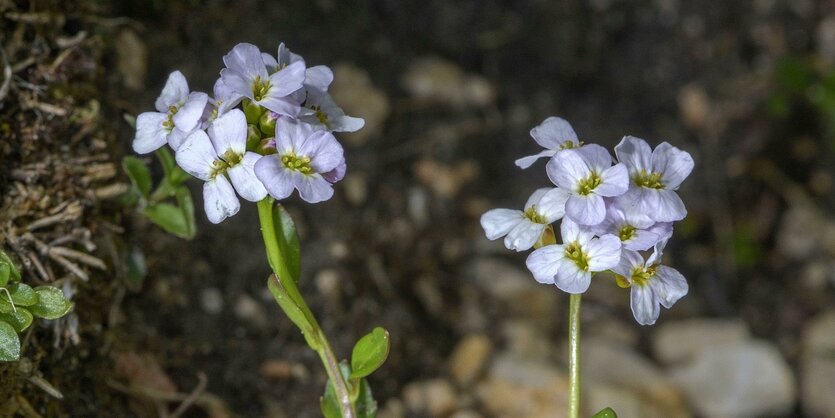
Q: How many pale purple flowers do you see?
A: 14